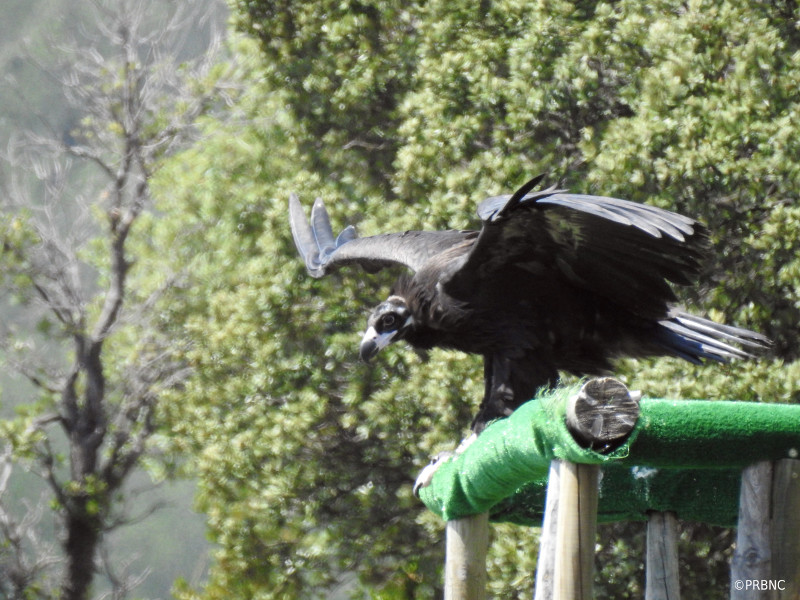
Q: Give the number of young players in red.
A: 0